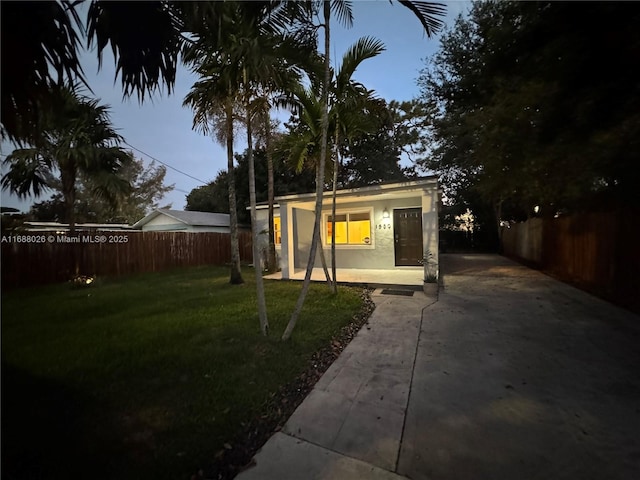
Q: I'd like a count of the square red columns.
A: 0